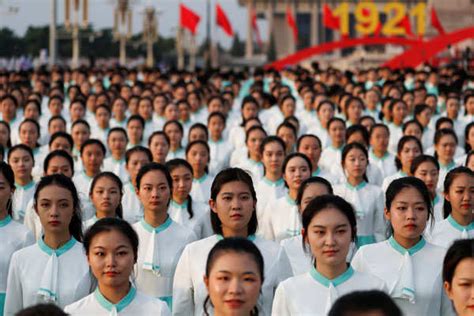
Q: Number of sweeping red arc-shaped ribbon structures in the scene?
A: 2